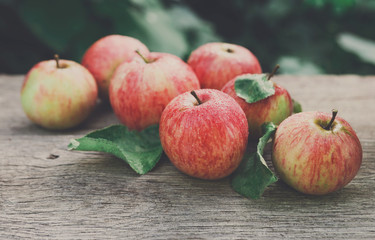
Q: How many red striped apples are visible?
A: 7